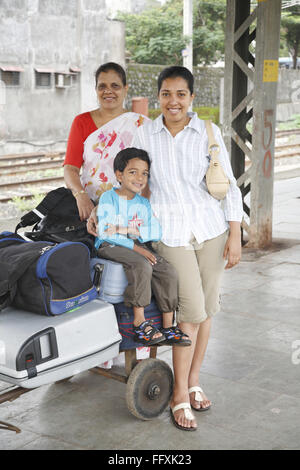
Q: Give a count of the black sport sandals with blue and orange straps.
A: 2